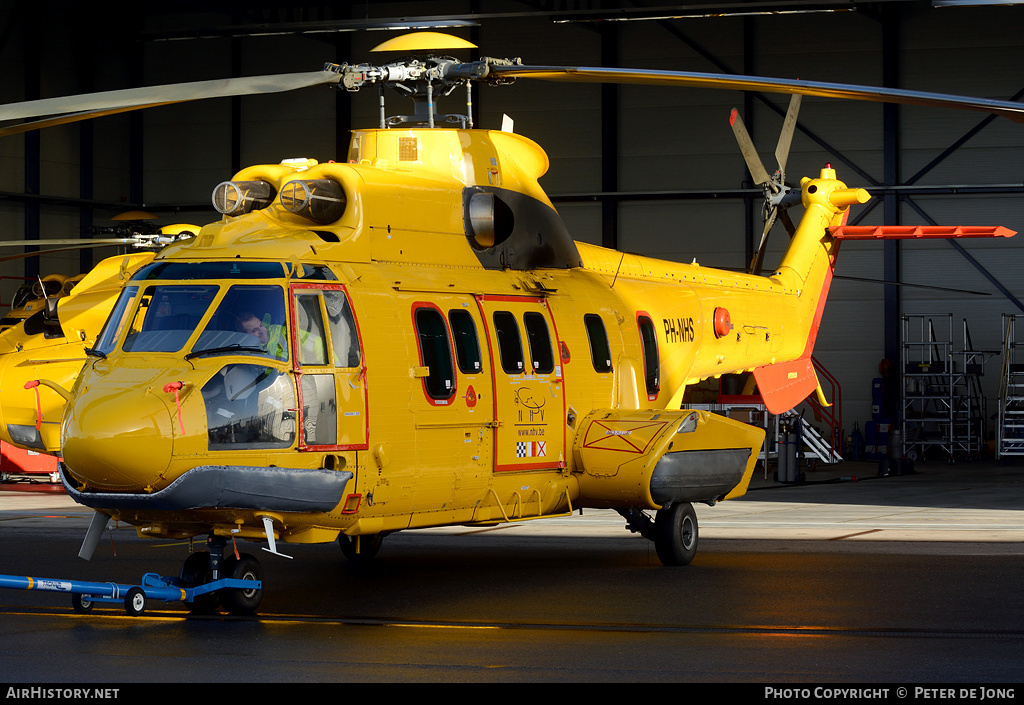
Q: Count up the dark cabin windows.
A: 6